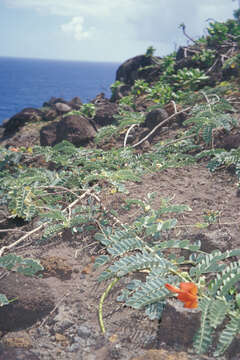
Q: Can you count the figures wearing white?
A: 0